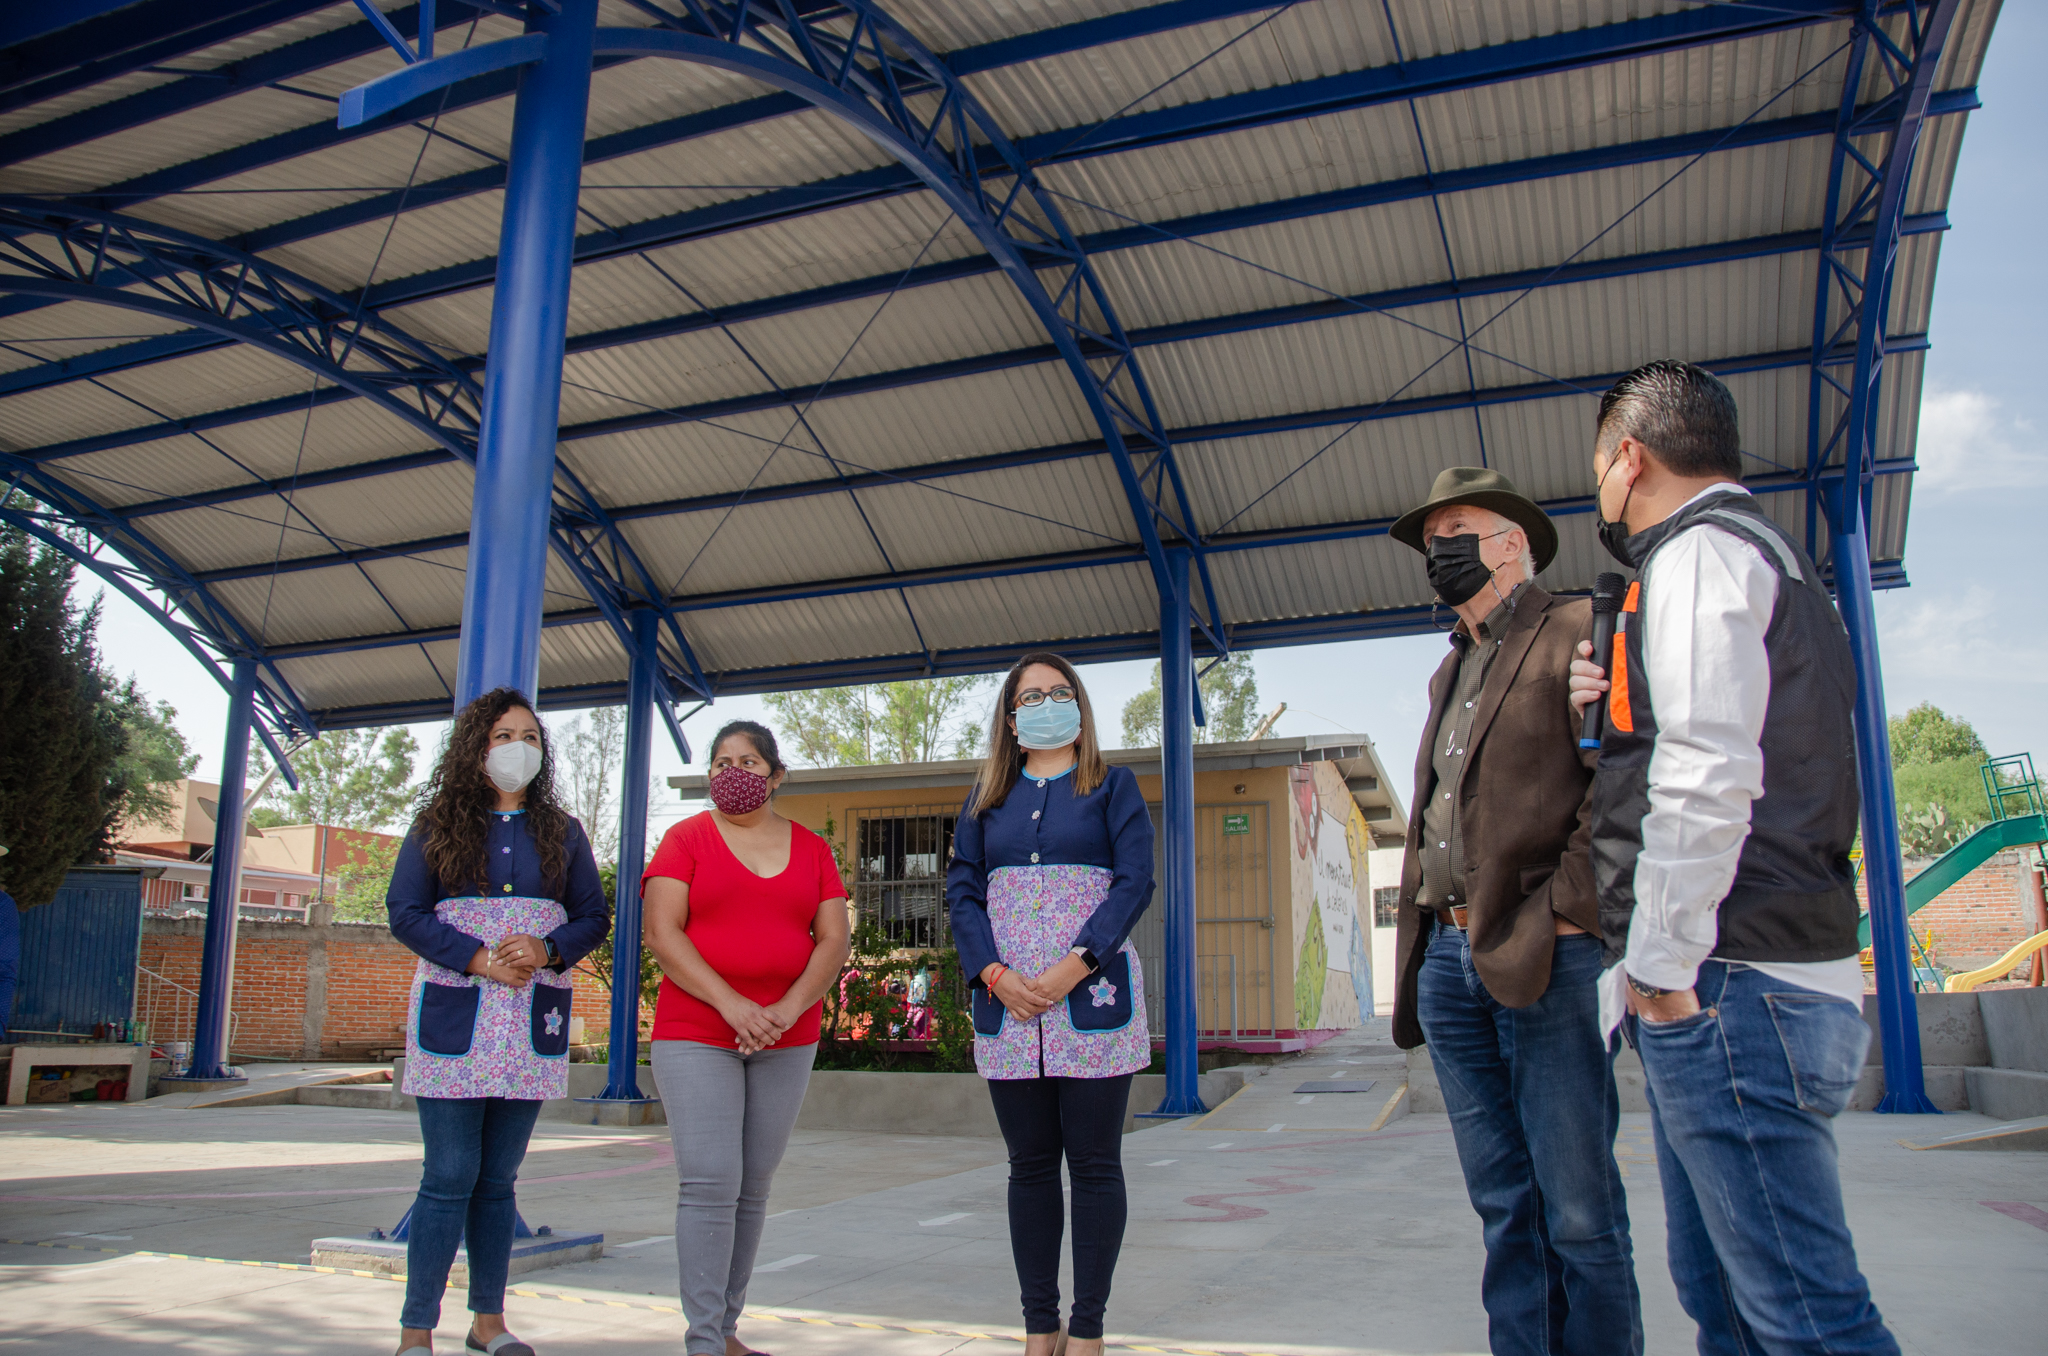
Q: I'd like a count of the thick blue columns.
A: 5